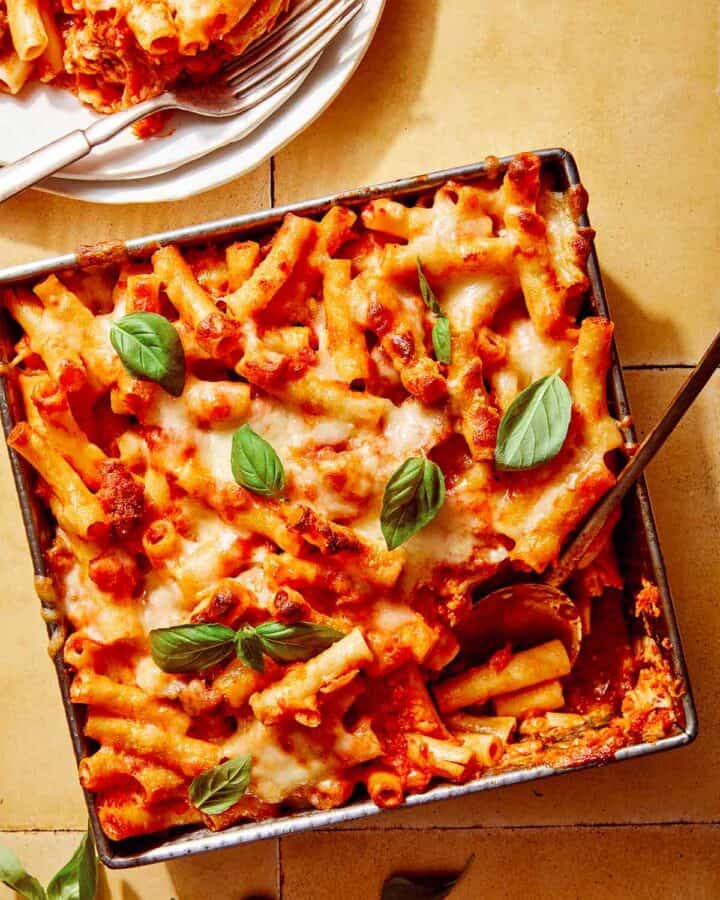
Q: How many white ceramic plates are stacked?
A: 2